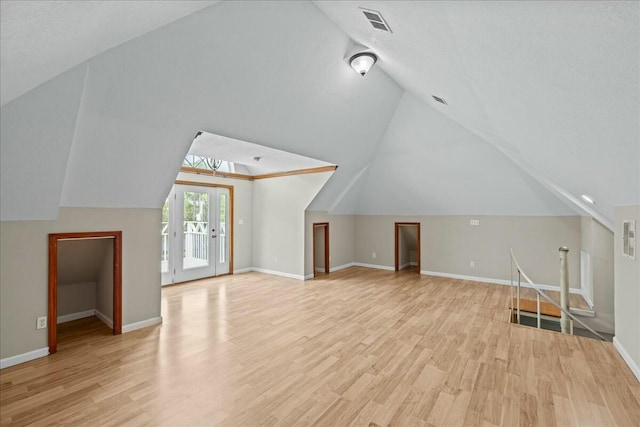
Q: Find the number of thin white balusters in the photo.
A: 4